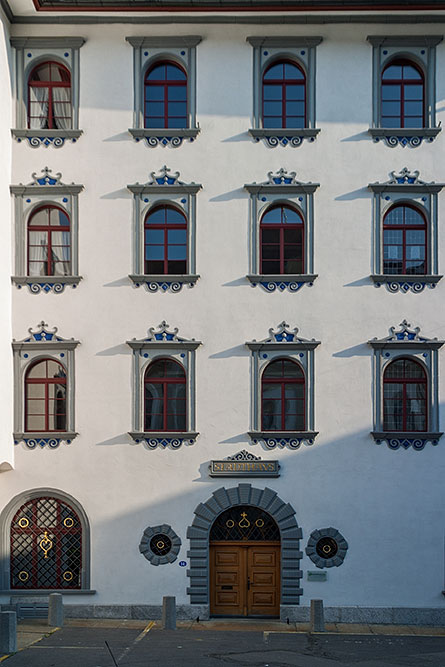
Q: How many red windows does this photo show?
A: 13